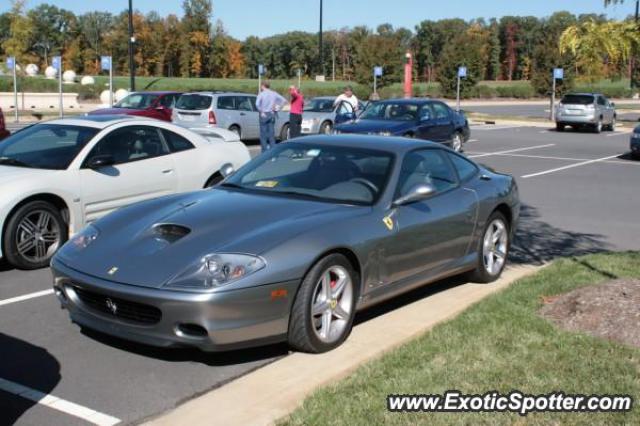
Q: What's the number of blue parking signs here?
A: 7